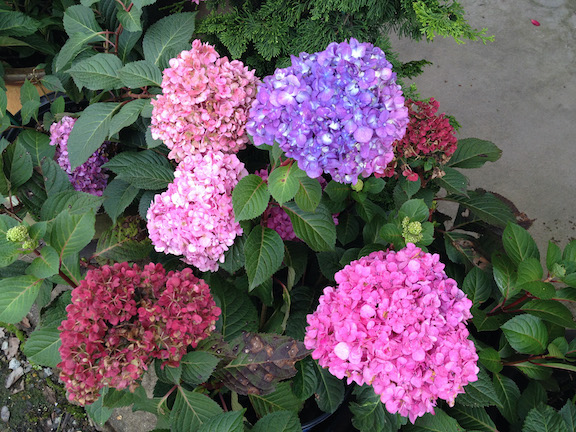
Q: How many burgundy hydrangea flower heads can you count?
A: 2